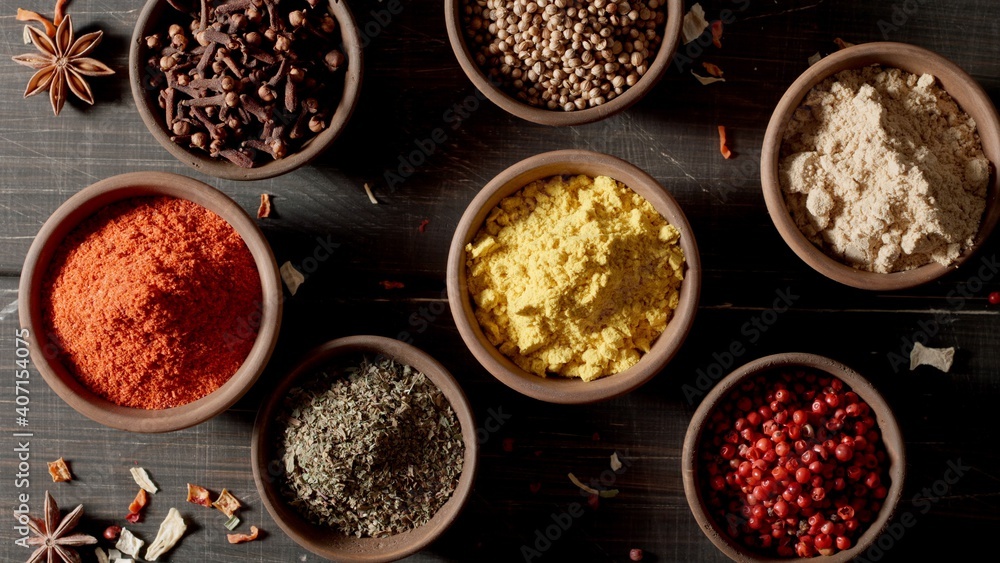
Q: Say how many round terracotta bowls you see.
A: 7